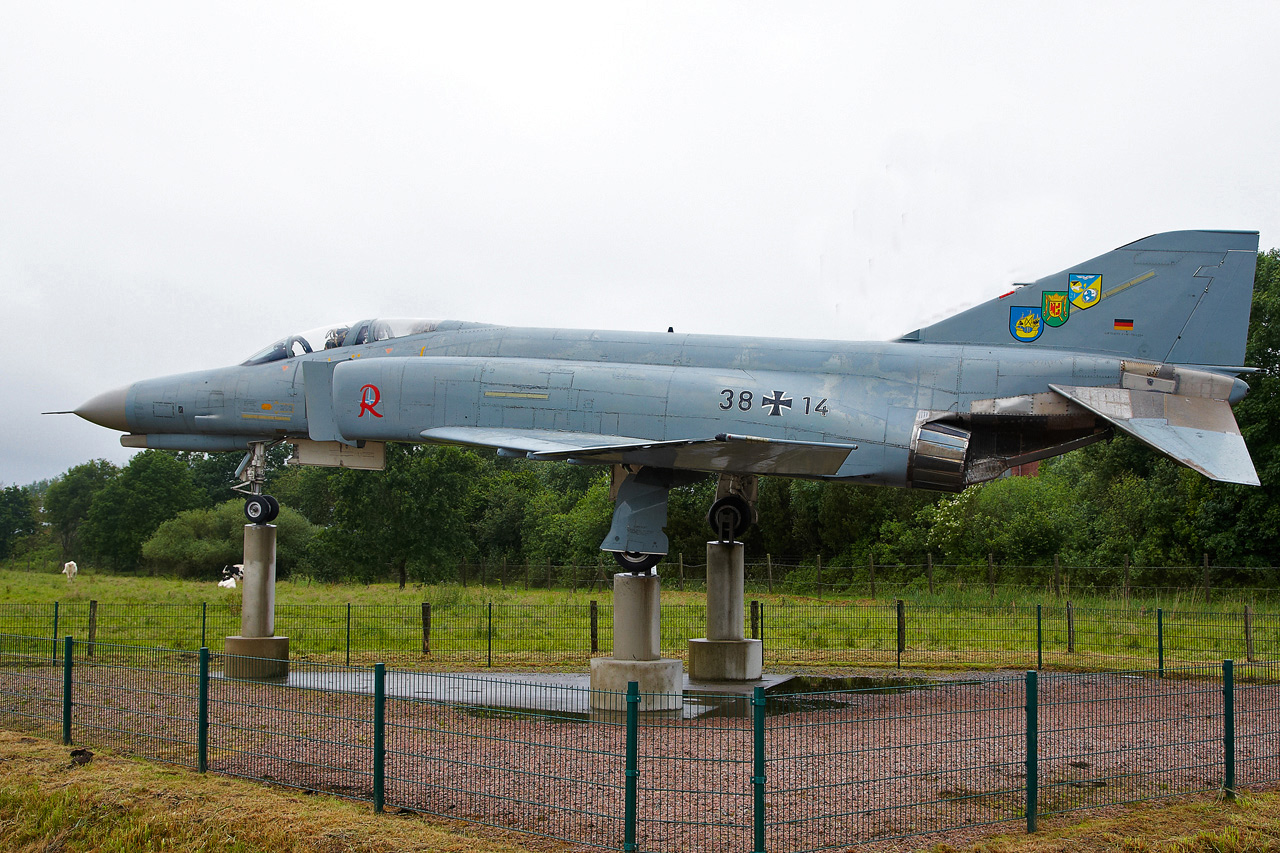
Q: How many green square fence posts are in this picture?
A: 15